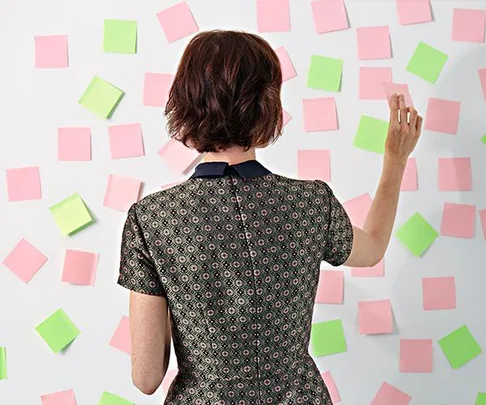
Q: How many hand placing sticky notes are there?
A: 1